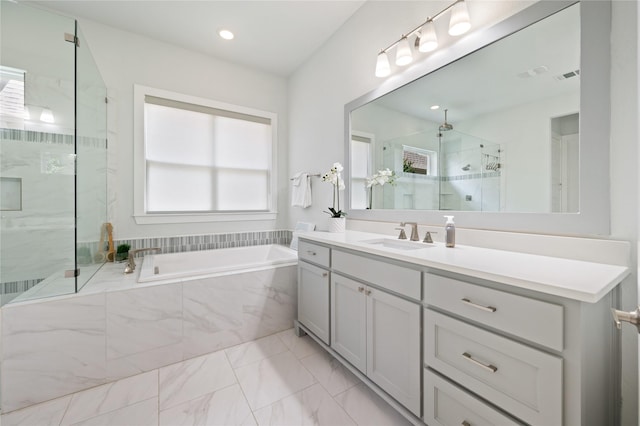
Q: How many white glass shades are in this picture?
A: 4